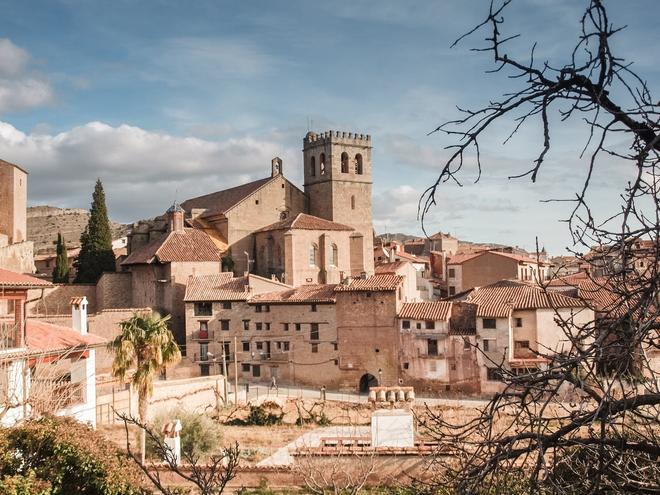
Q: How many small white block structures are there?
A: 3